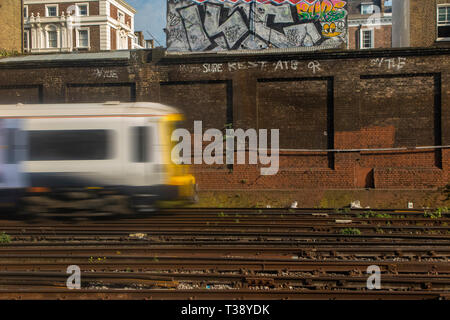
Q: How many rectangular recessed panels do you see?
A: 5